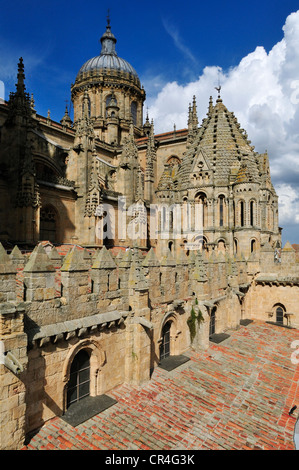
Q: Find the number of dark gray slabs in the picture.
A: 5